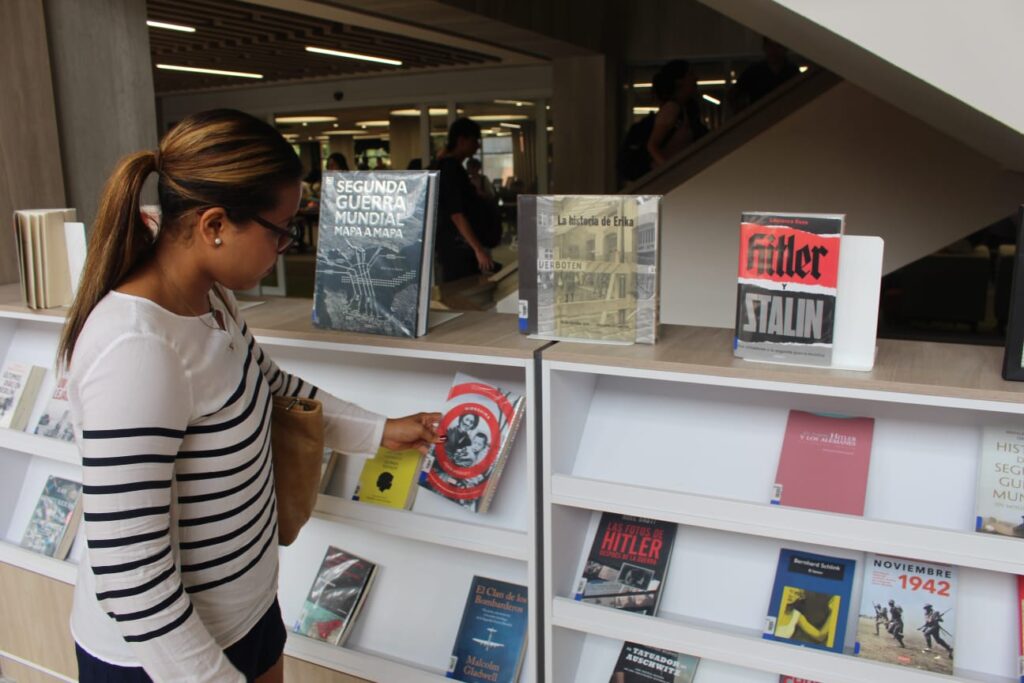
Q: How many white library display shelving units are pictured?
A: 2